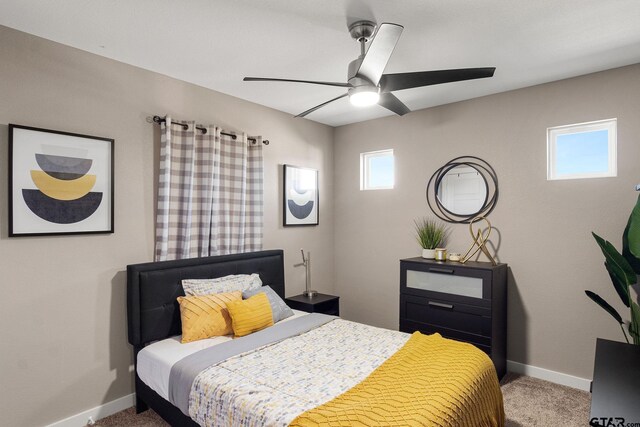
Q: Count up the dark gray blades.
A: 4